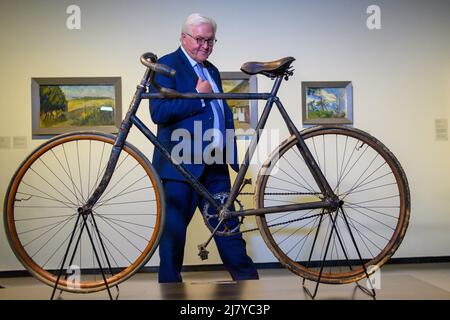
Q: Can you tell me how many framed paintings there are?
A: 3